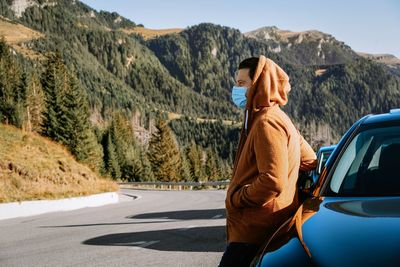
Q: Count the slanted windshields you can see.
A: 1